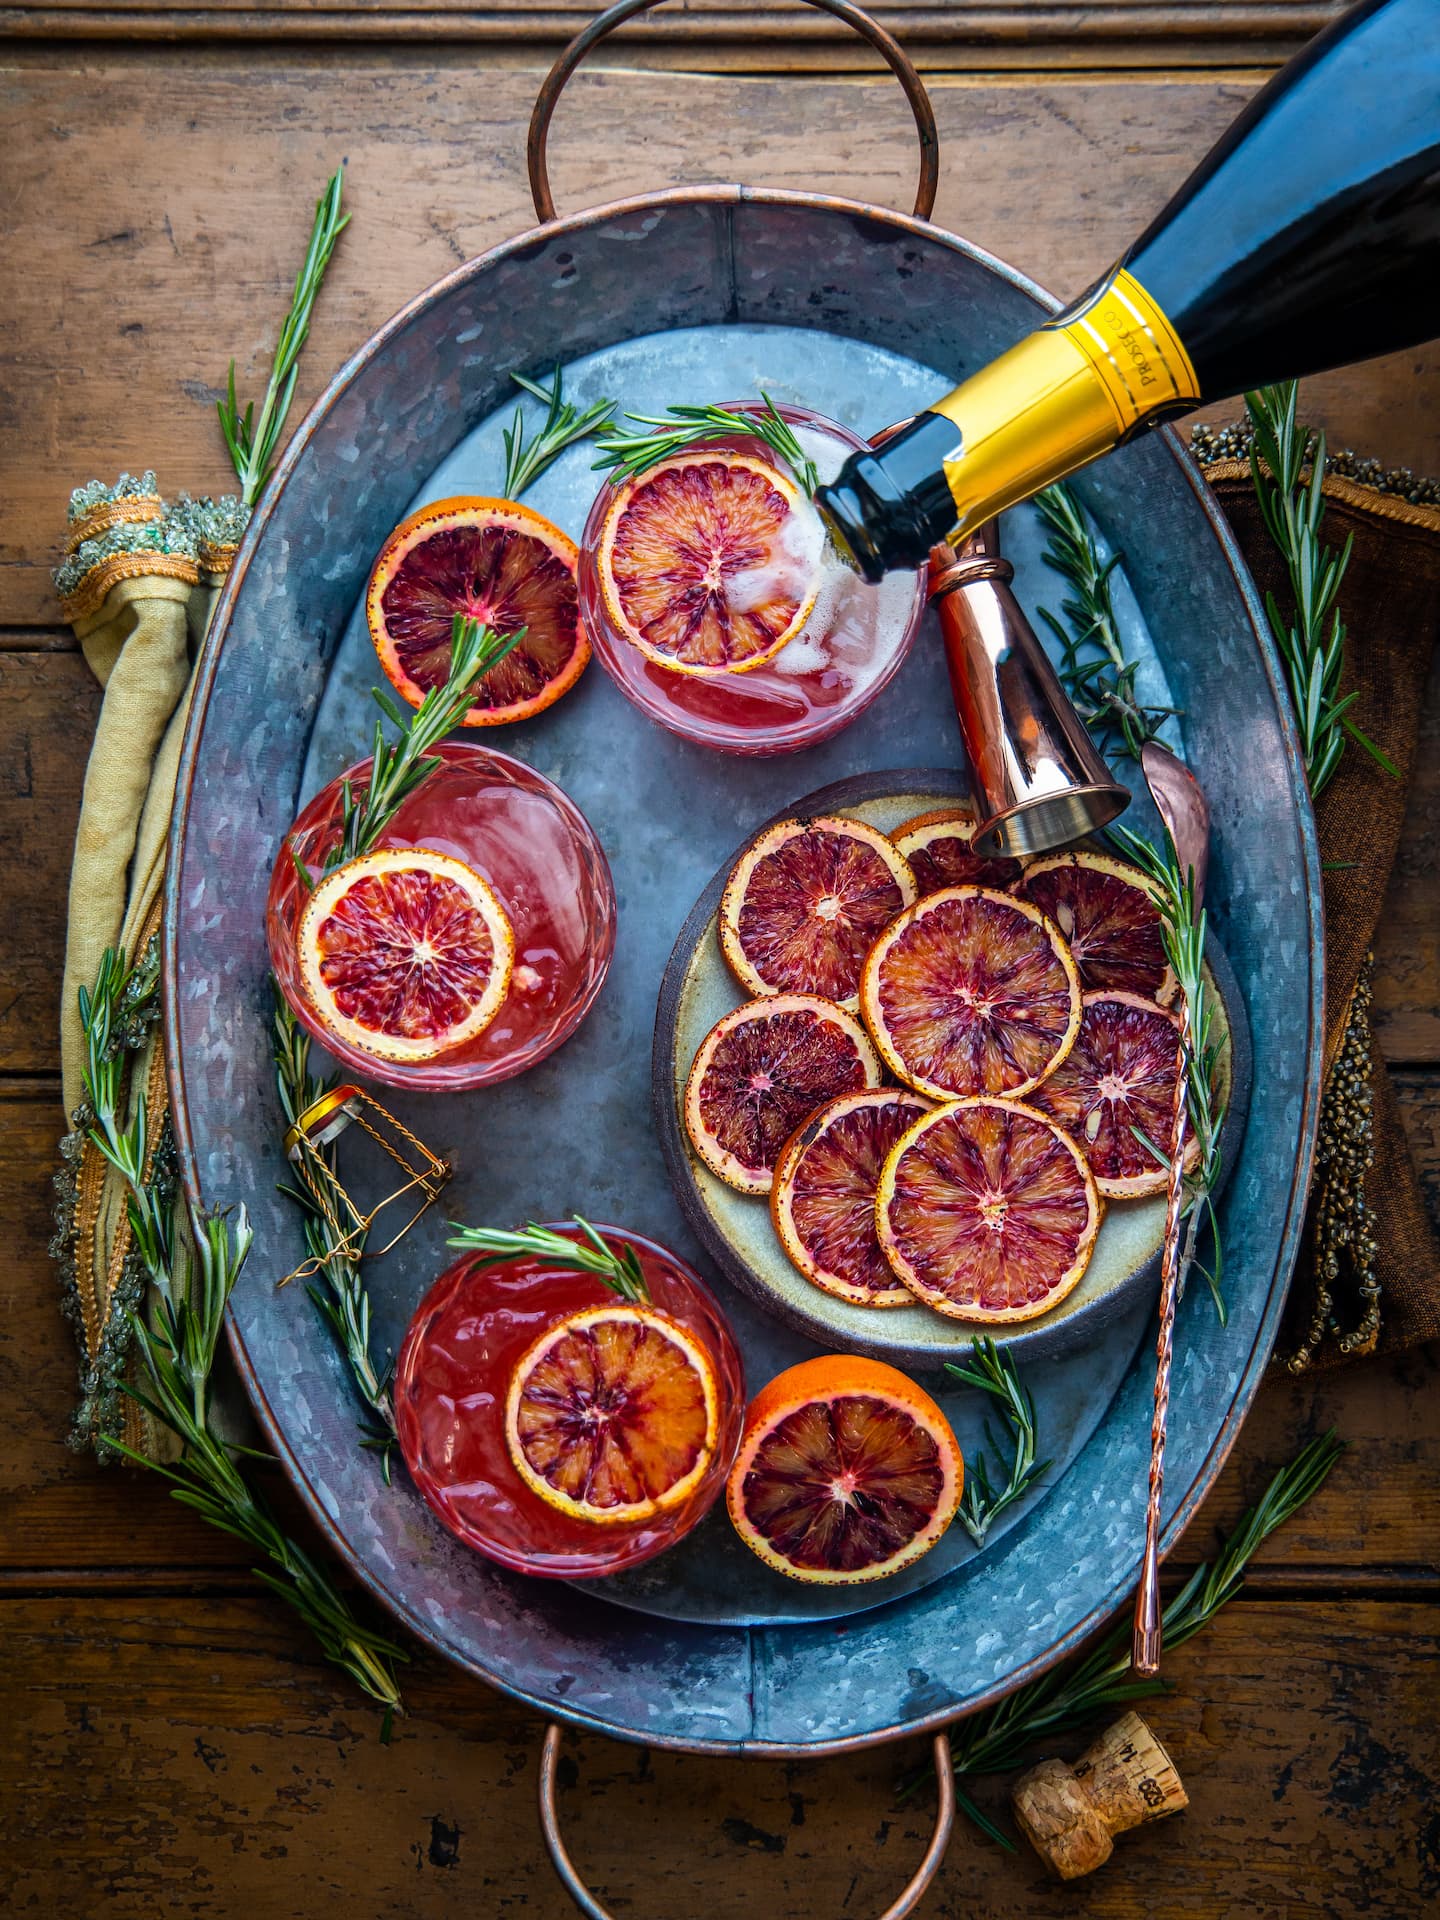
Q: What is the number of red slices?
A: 13